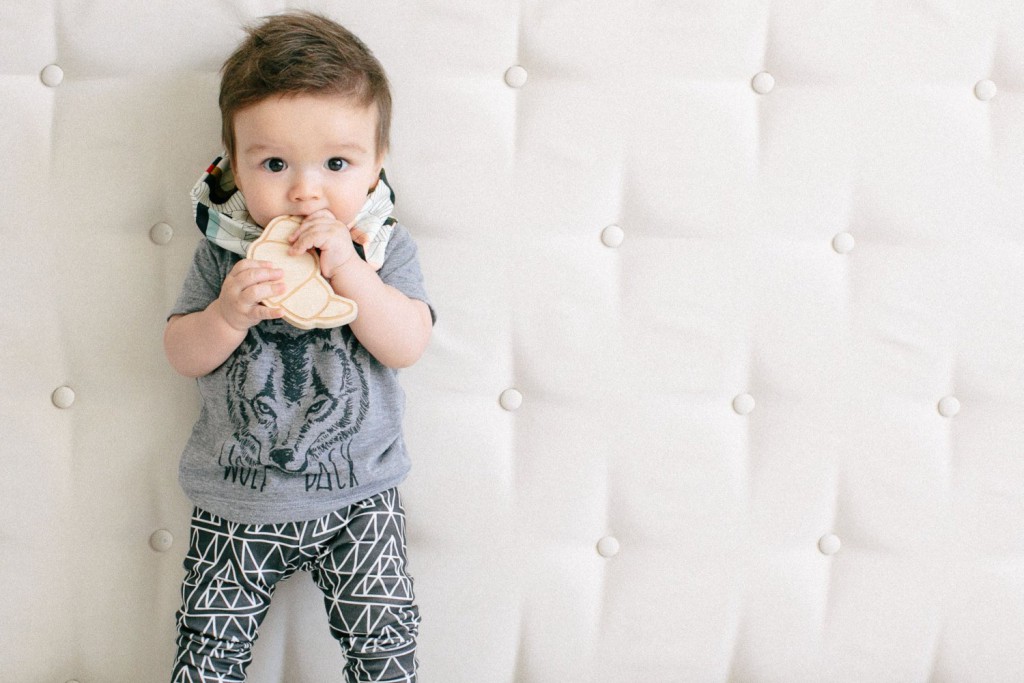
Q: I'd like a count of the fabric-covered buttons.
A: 14